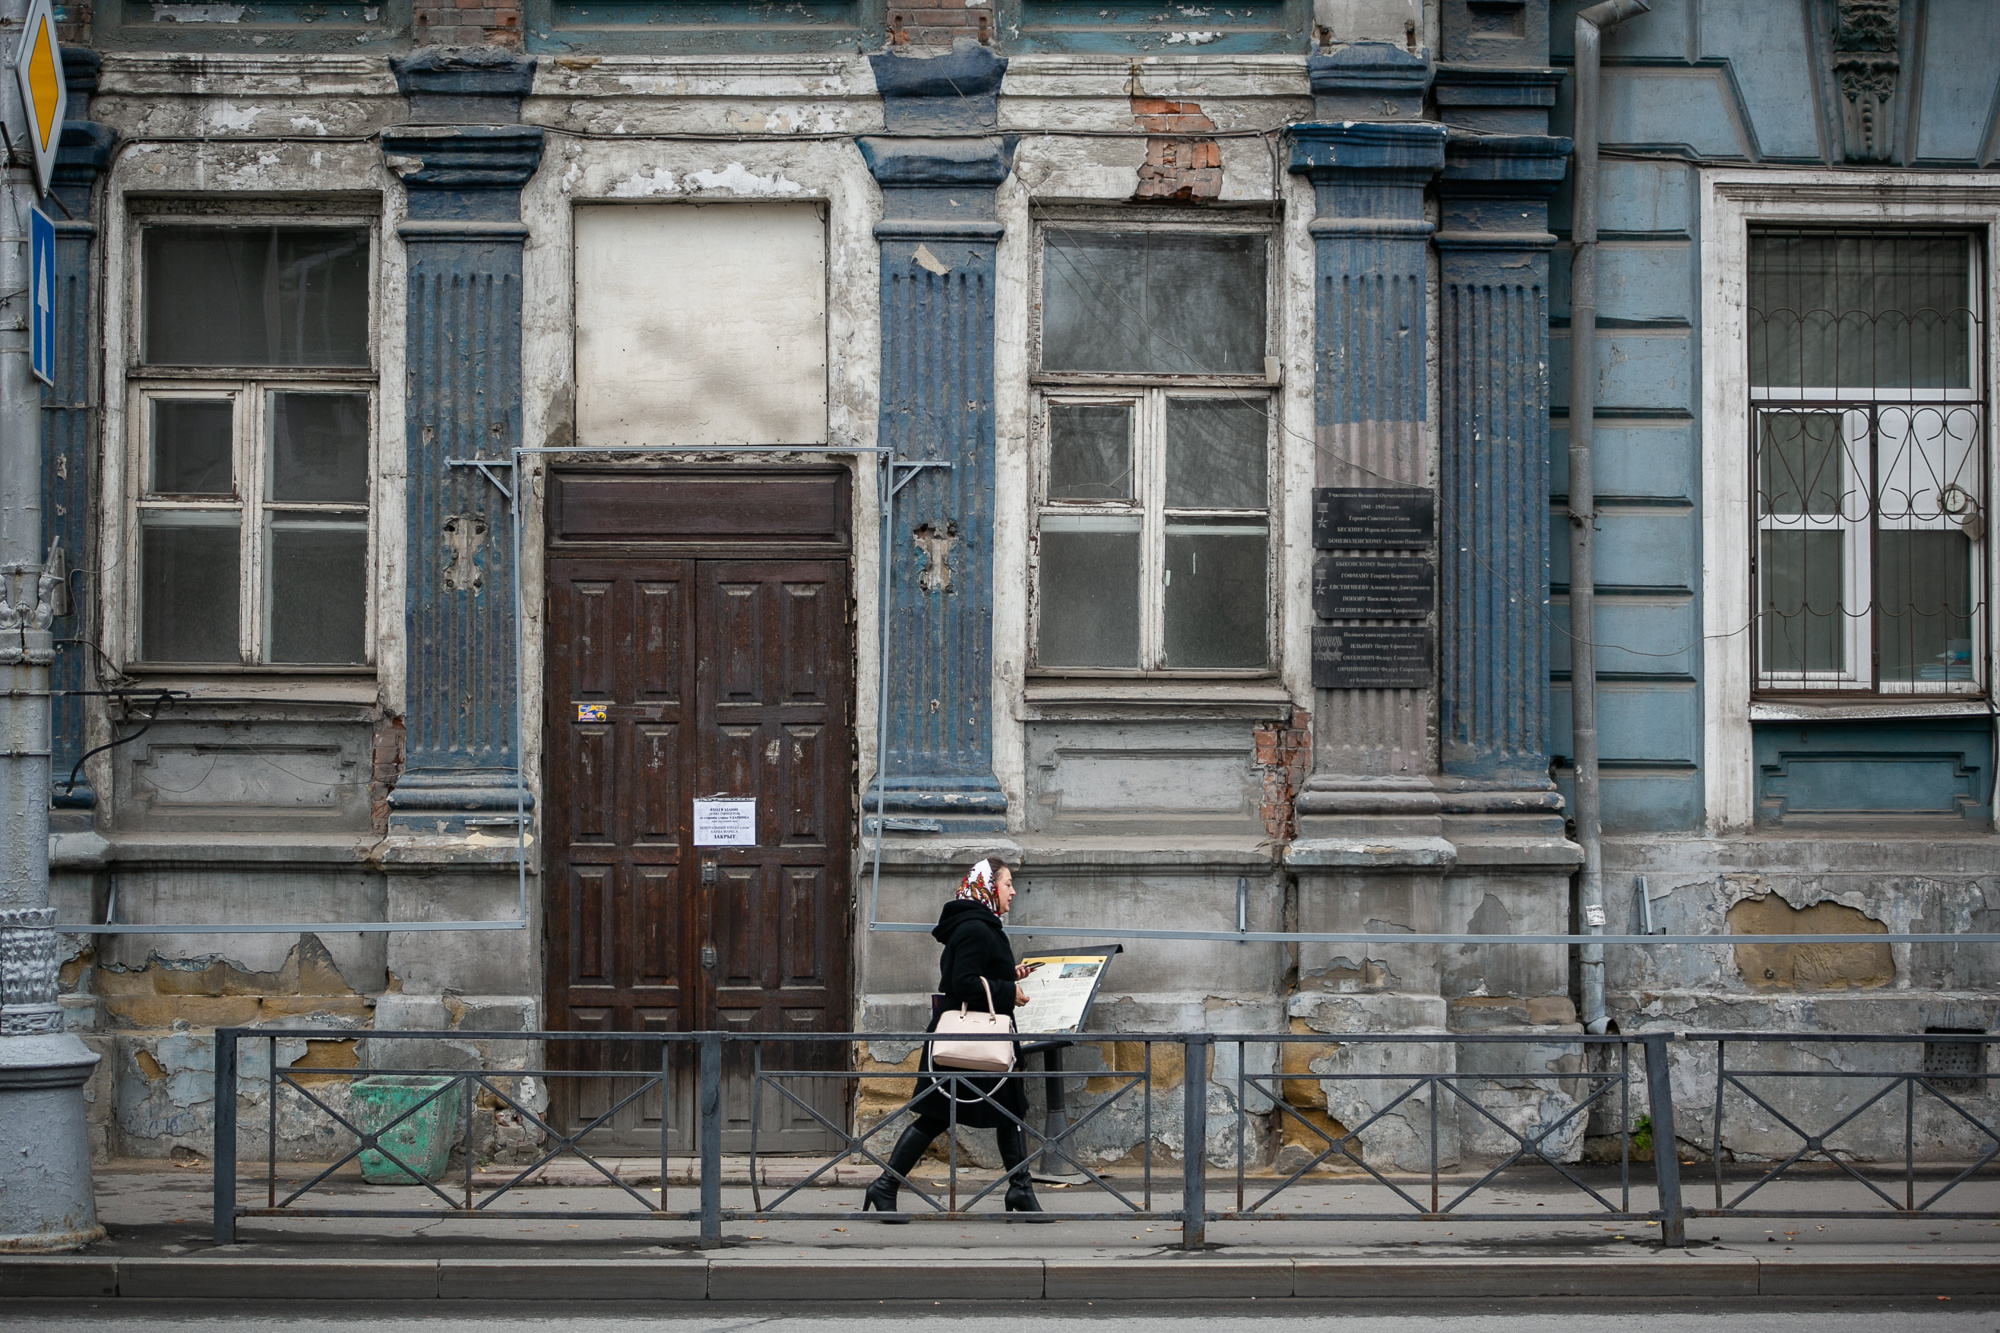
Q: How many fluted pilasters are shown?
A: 5